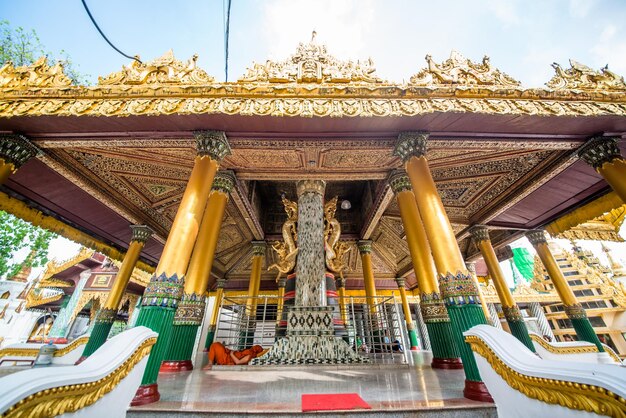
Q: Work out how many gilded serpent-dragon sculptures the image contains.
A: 2